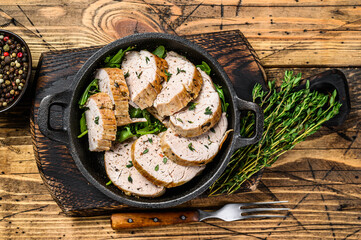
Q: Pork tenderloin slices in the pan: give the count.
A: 8